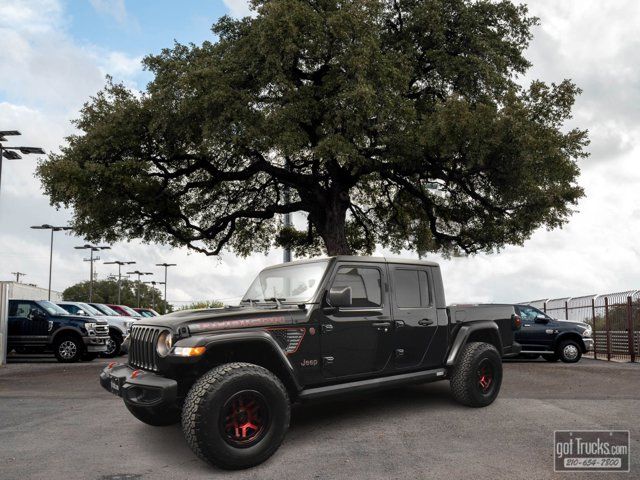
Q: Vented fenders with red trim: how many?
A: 1